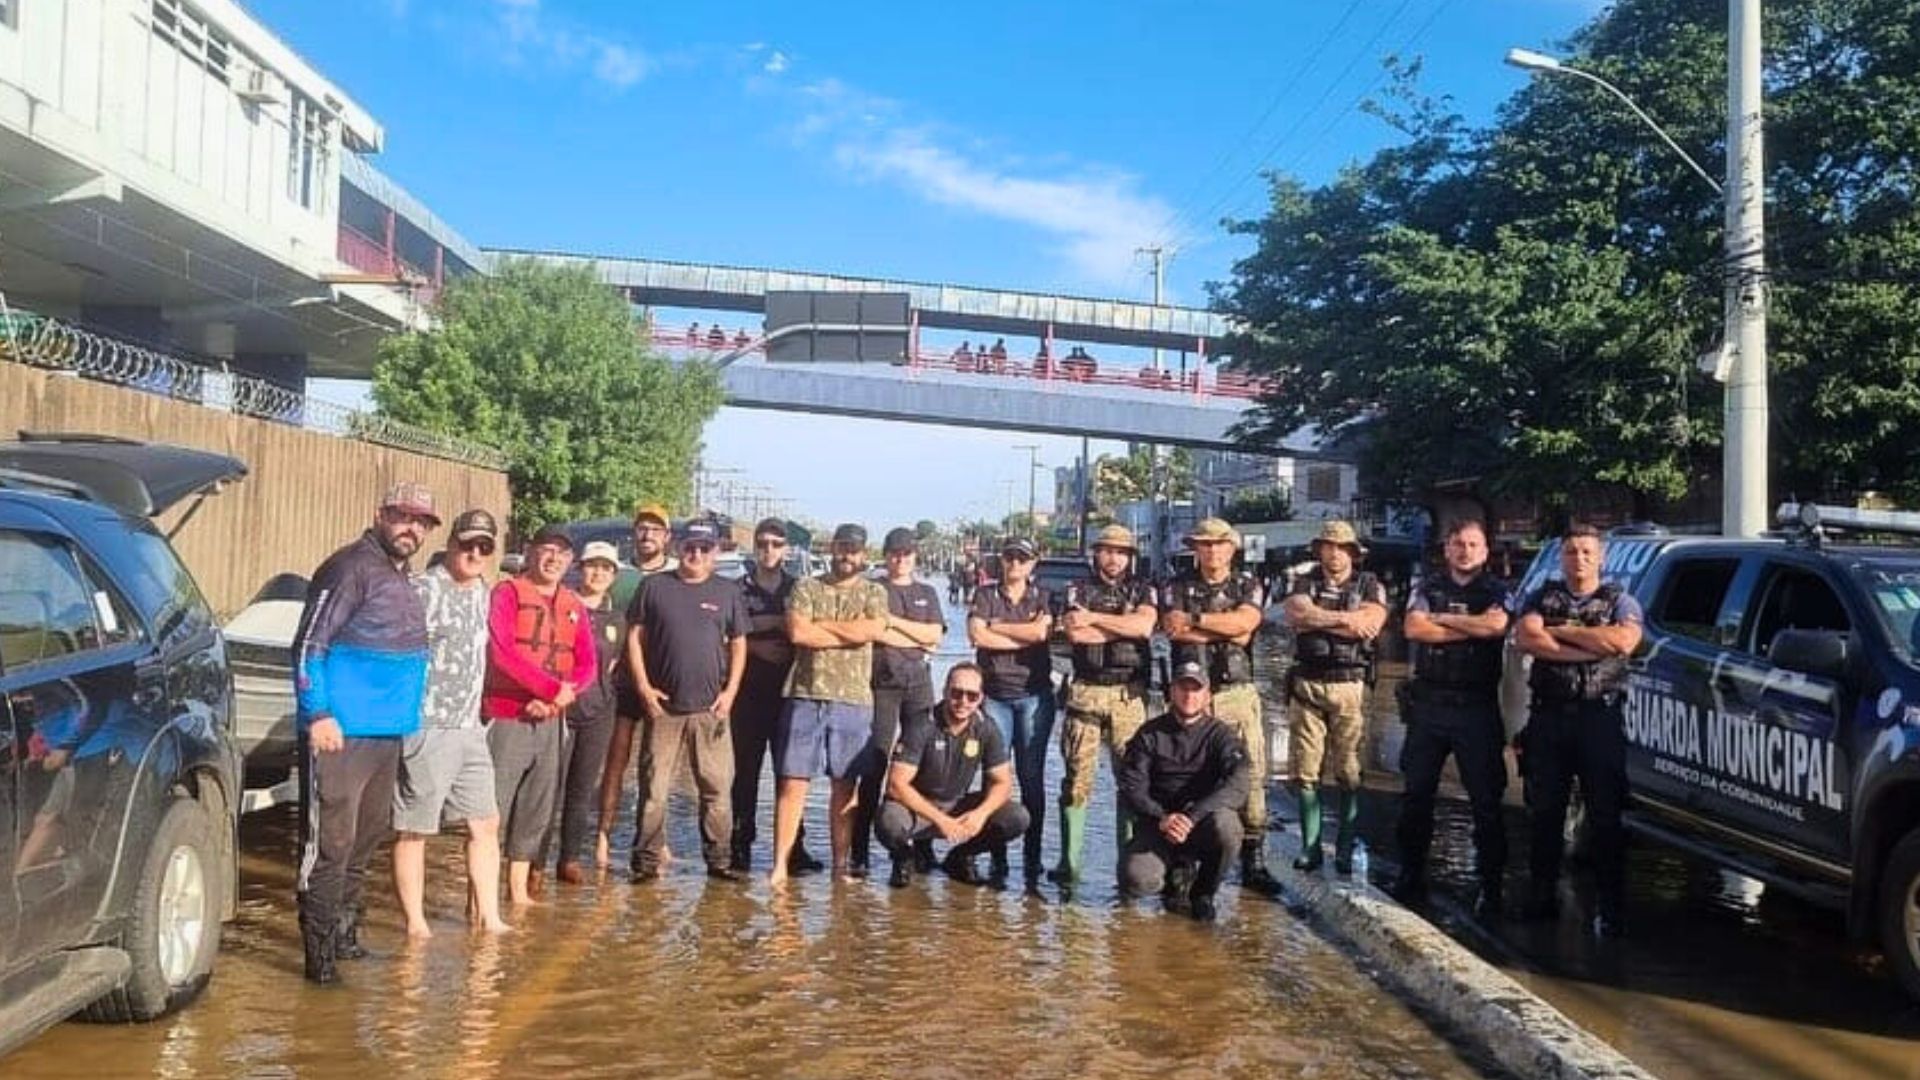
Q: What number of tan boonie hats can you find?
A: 3